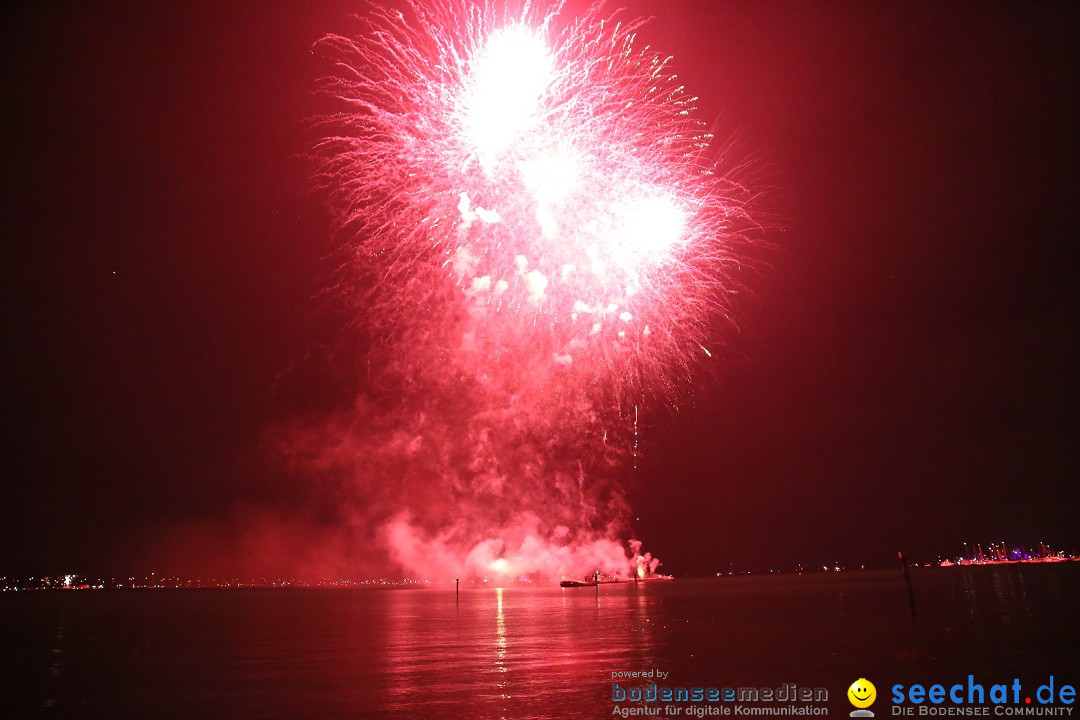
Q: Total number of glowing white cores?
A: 3